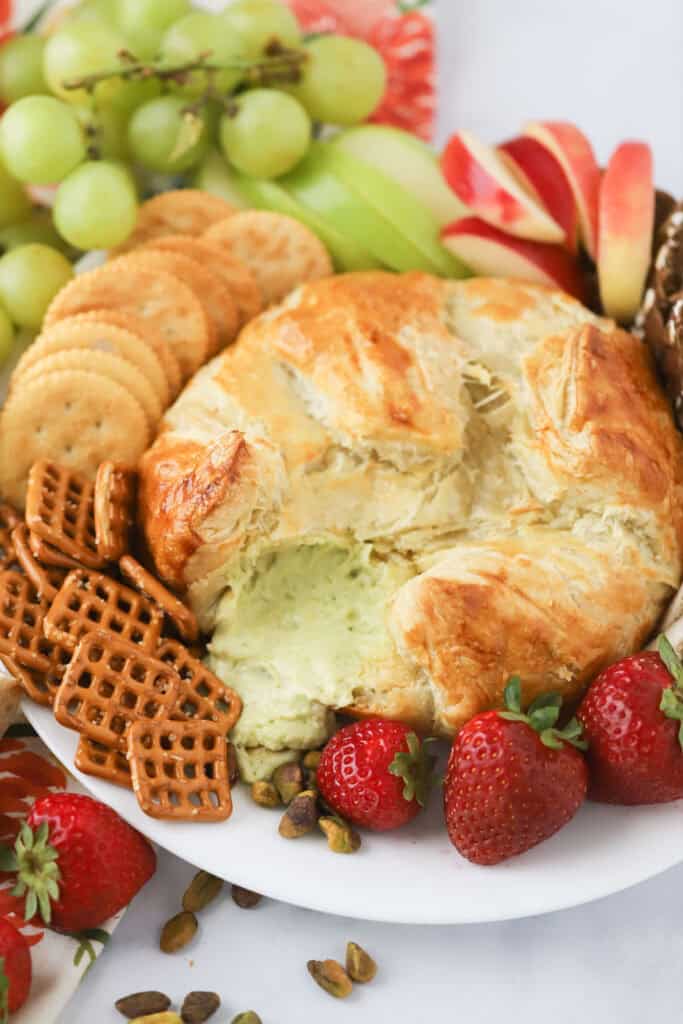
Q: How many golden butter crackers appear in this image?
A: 9